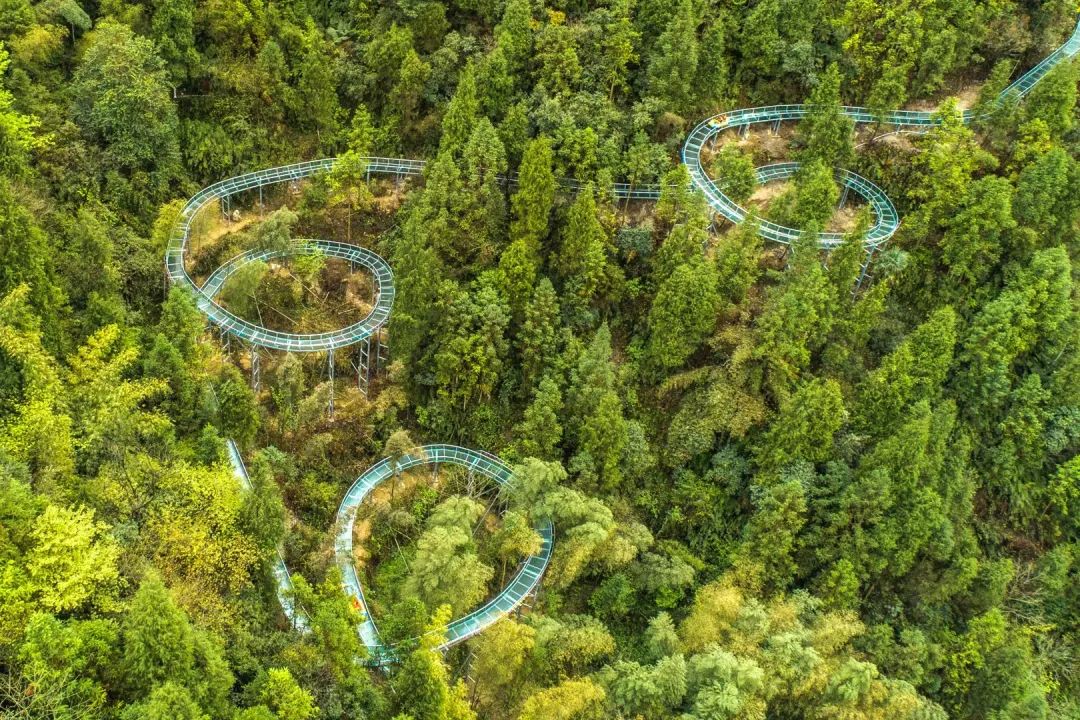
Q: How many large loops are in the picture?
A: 3